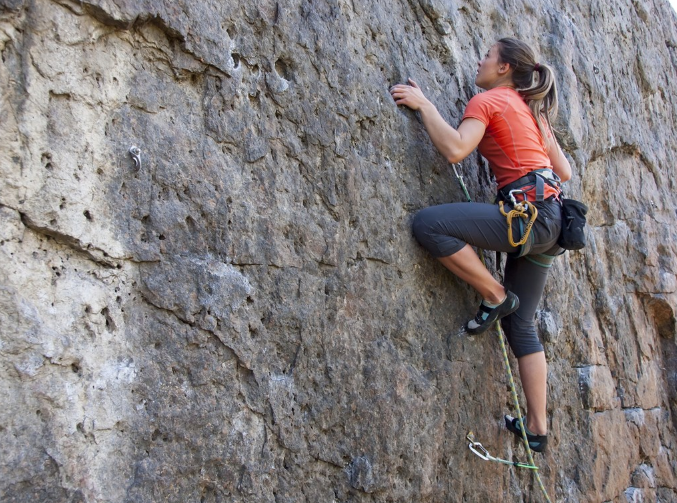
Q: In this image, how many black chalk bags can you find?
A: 1